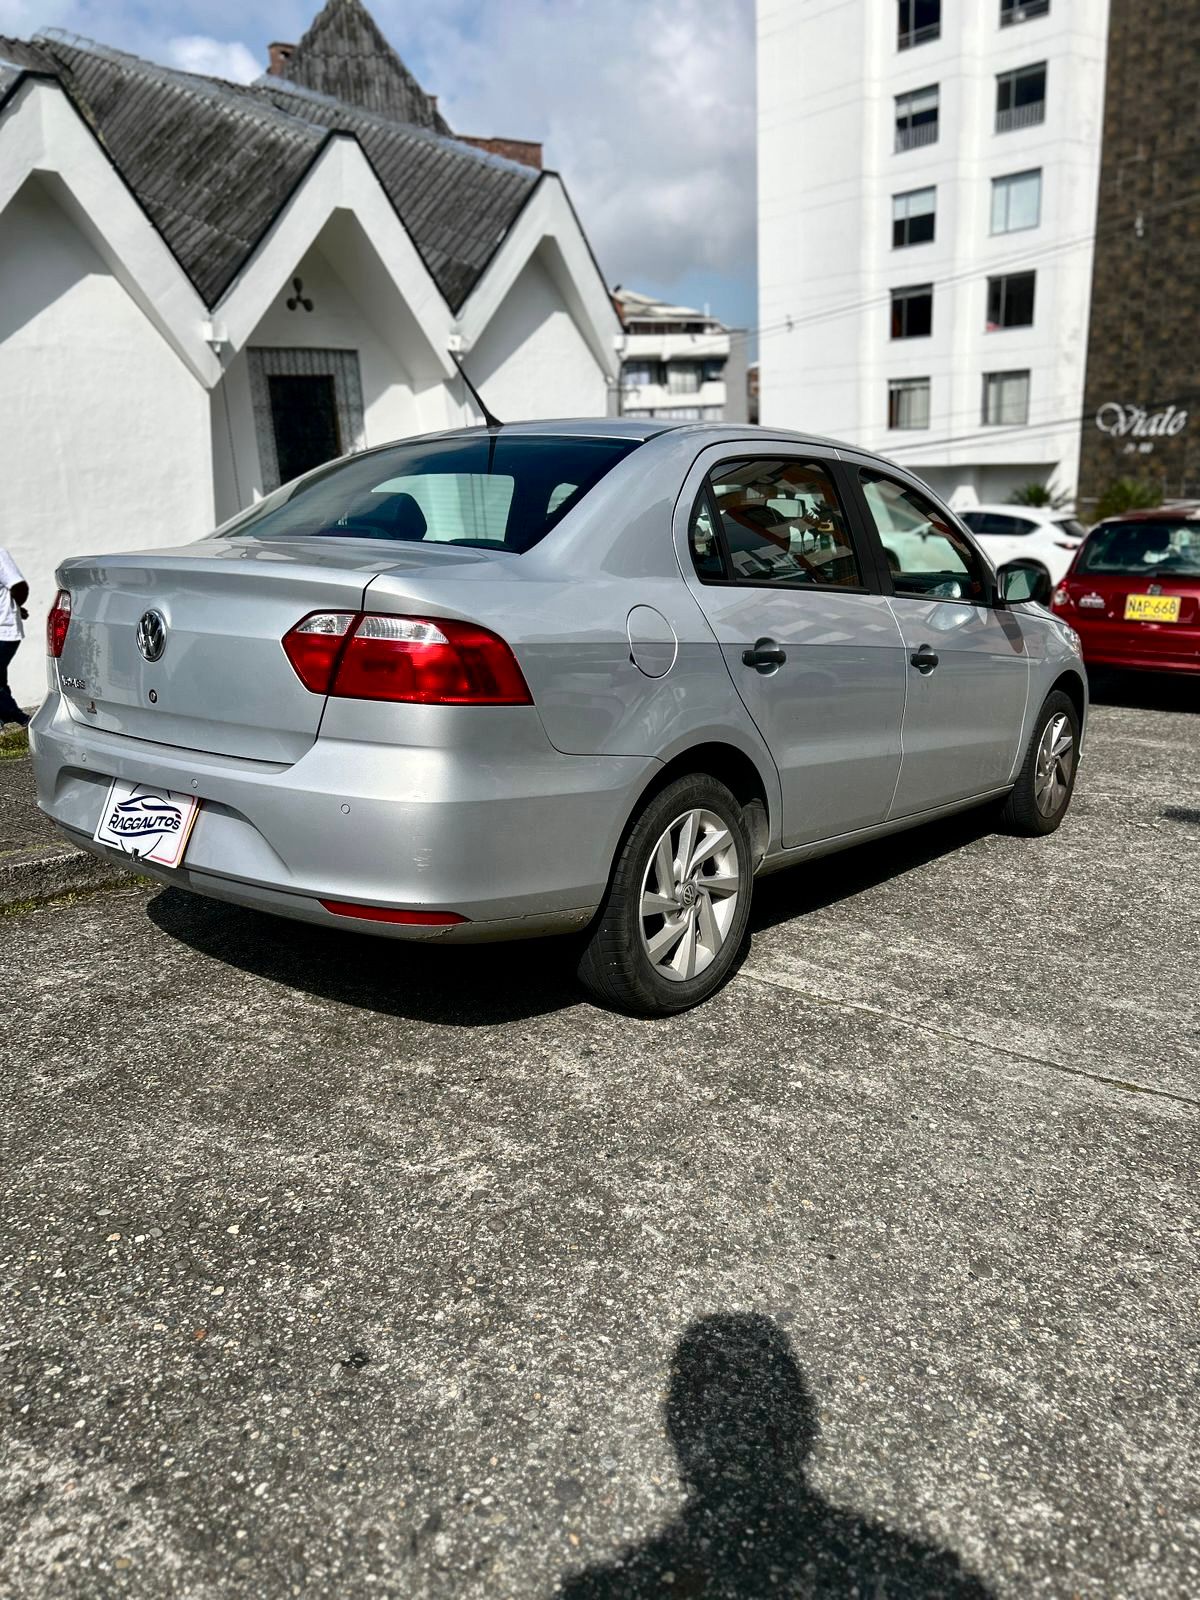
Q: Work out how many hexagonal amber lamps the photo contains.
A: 0